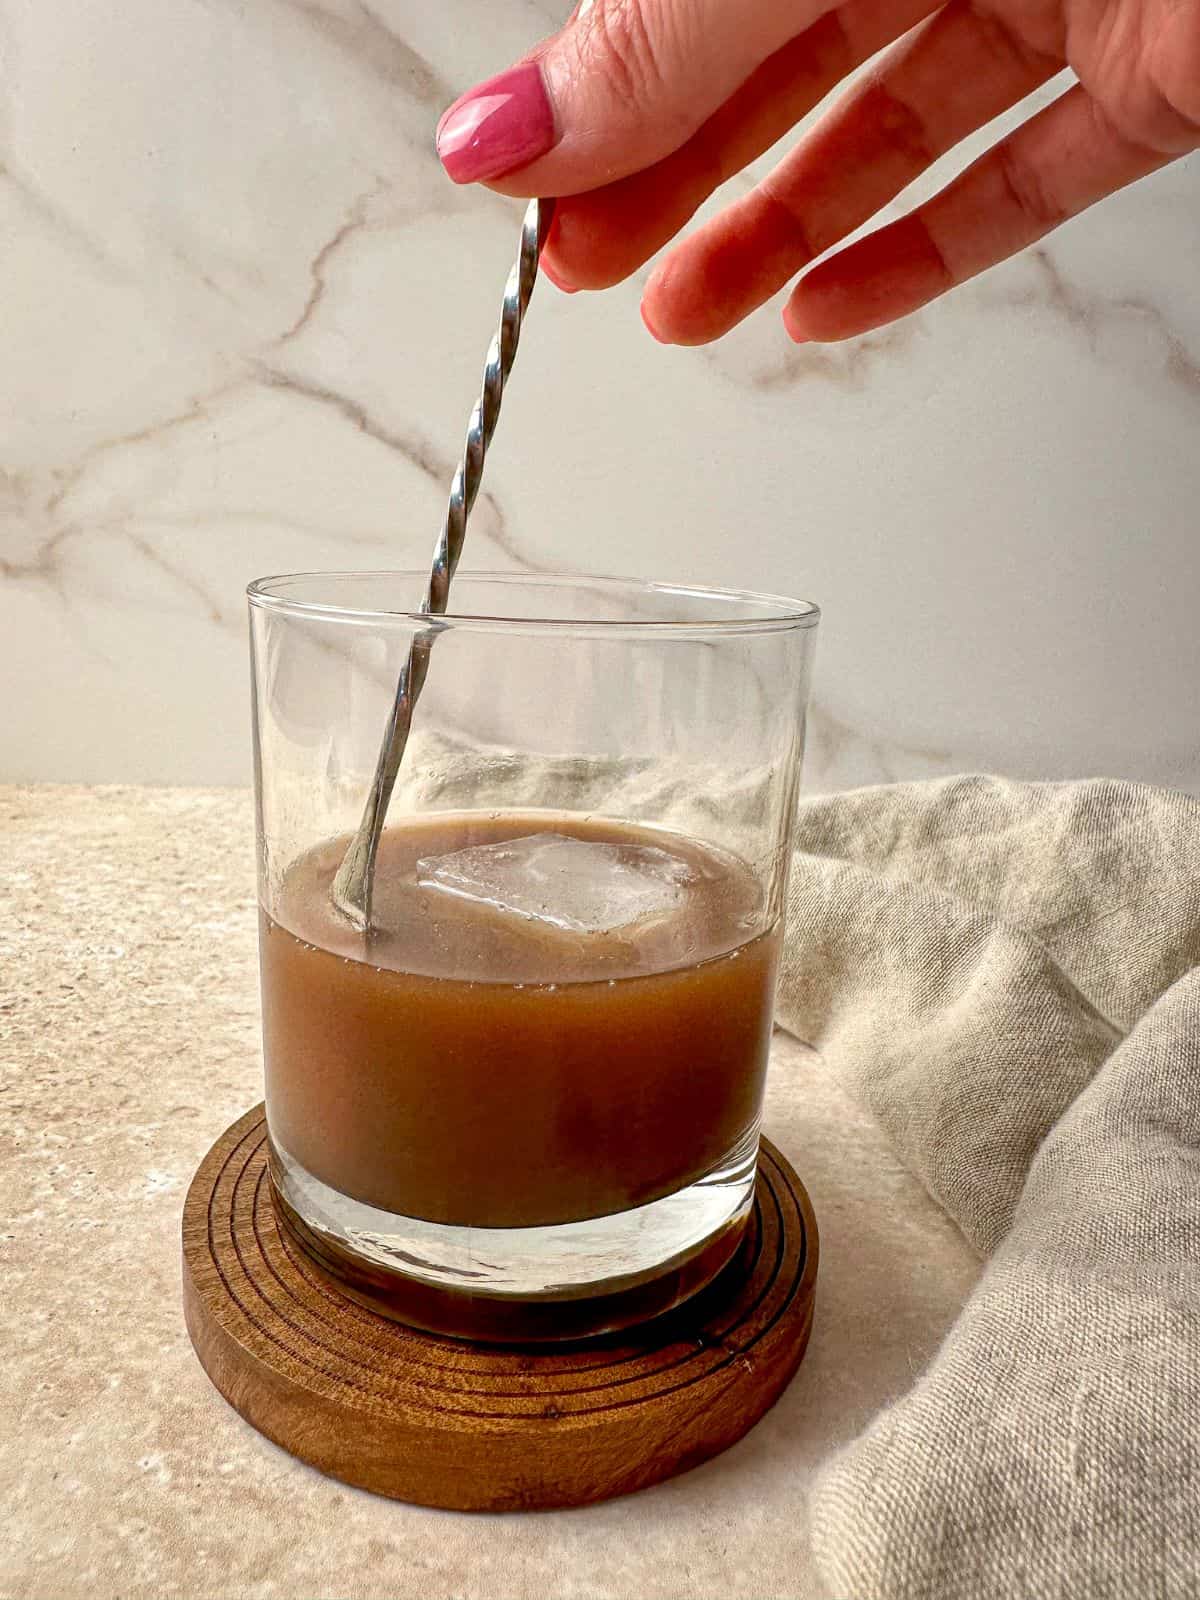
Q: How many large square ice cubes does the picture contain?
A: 1